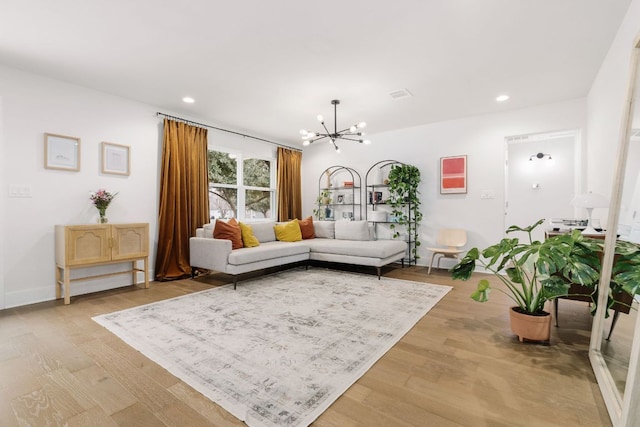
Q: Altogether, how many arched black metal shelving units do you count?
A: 2